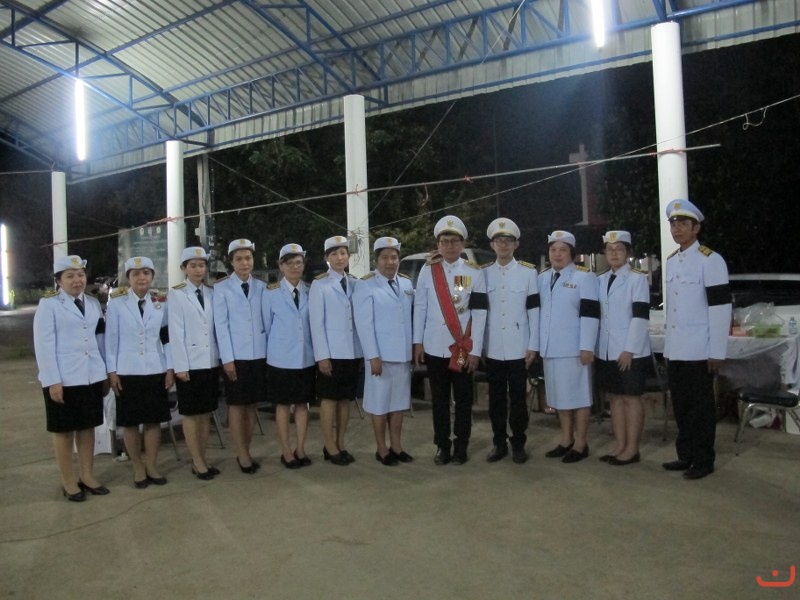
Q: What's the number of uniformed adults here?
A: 12